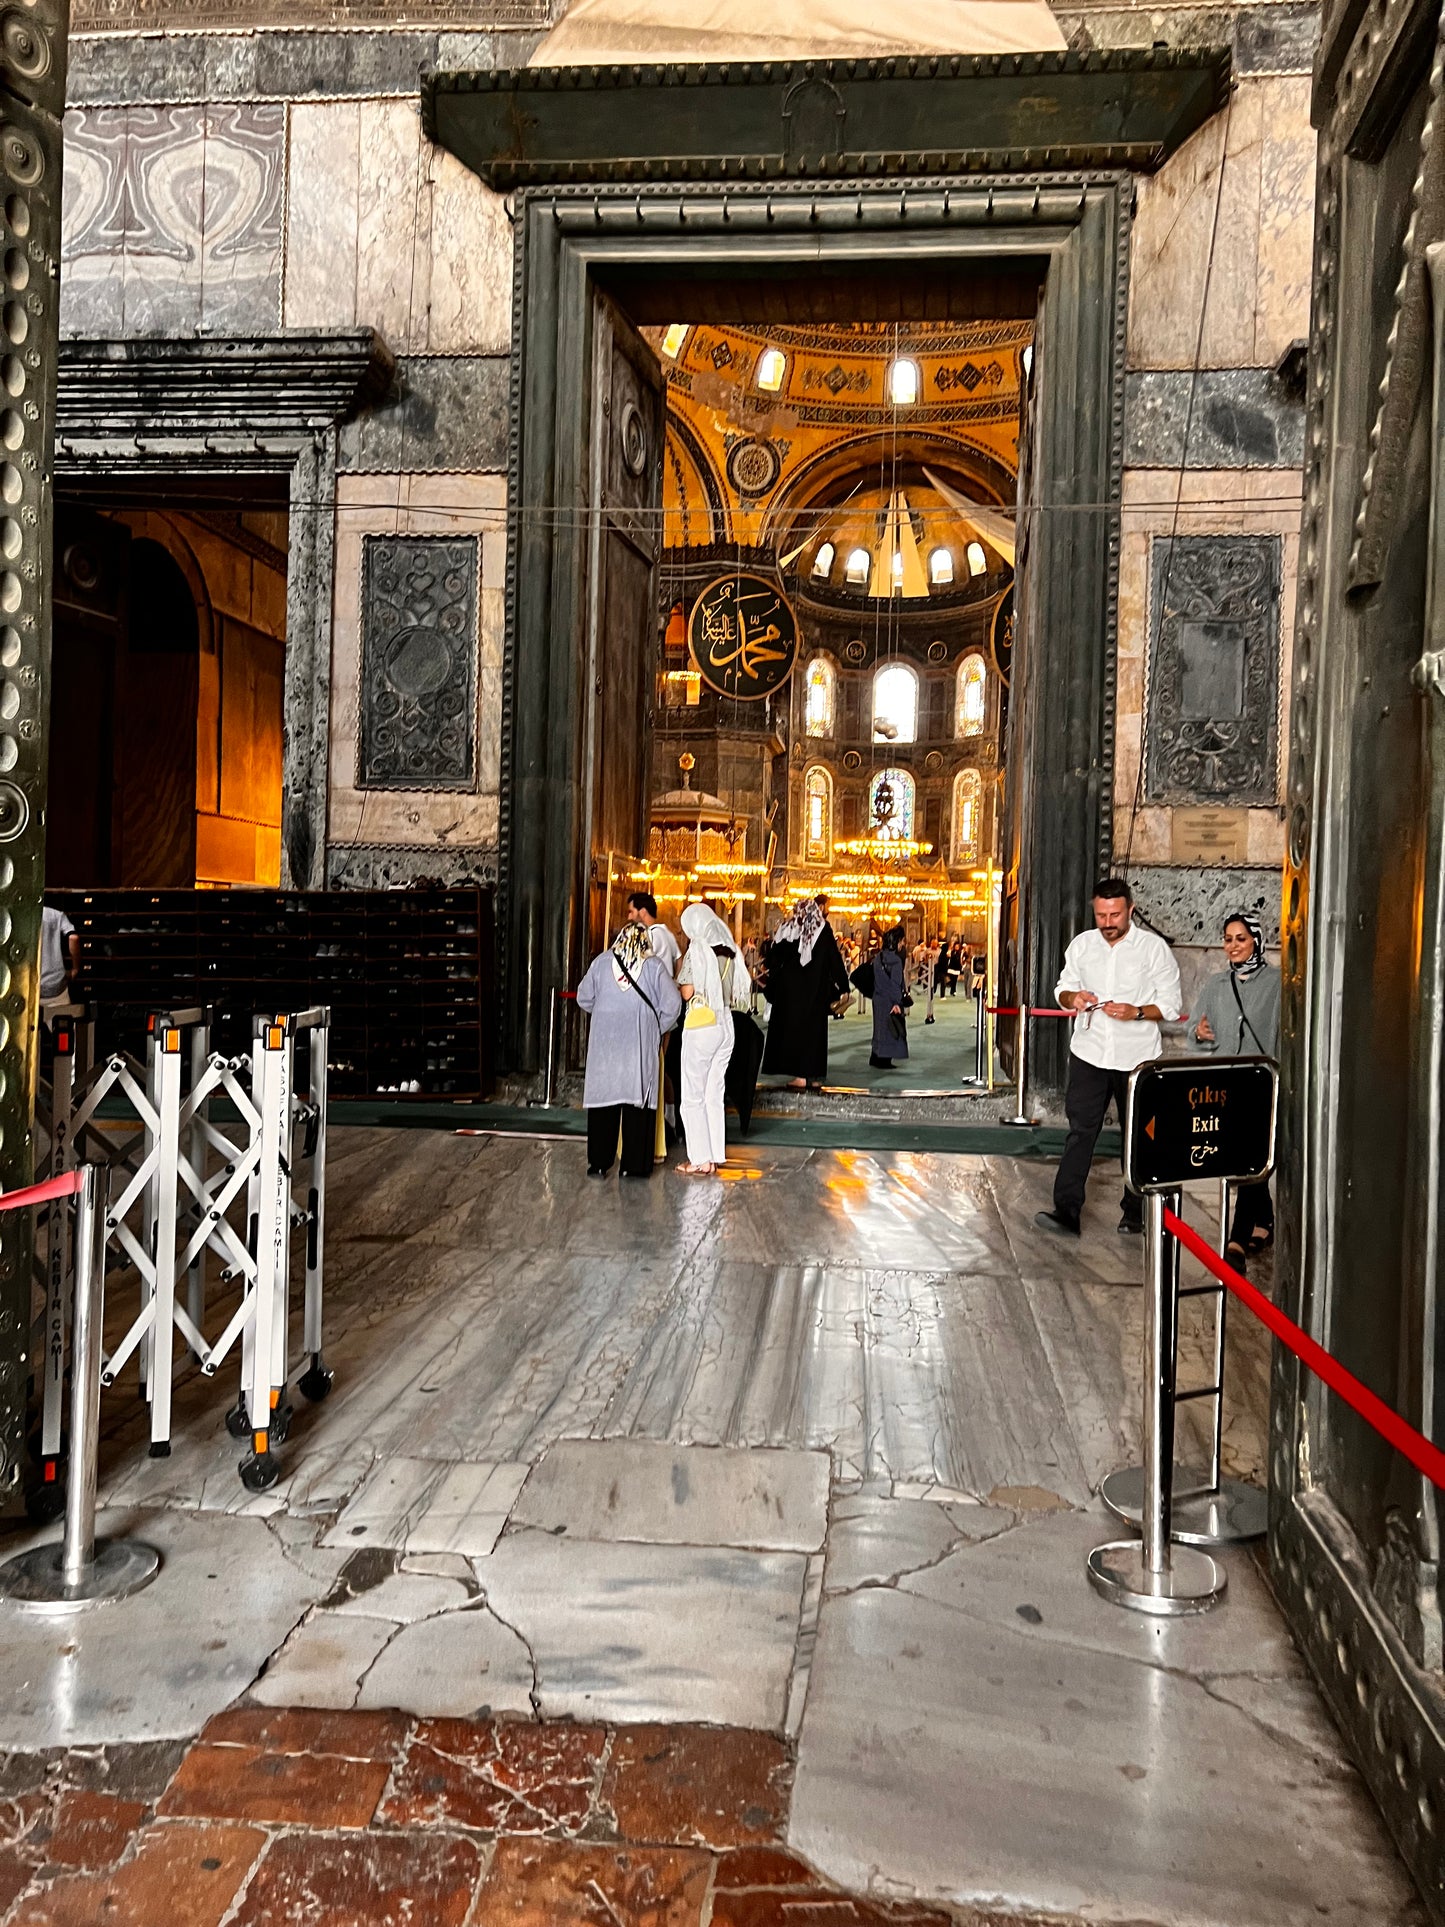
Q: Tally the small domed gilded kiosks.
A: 1